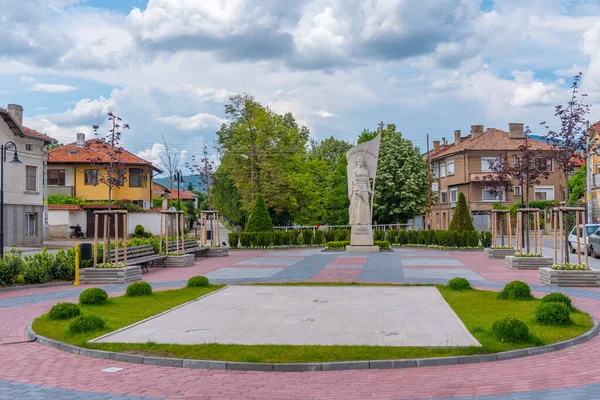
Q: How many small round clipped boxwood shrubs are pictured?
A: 10